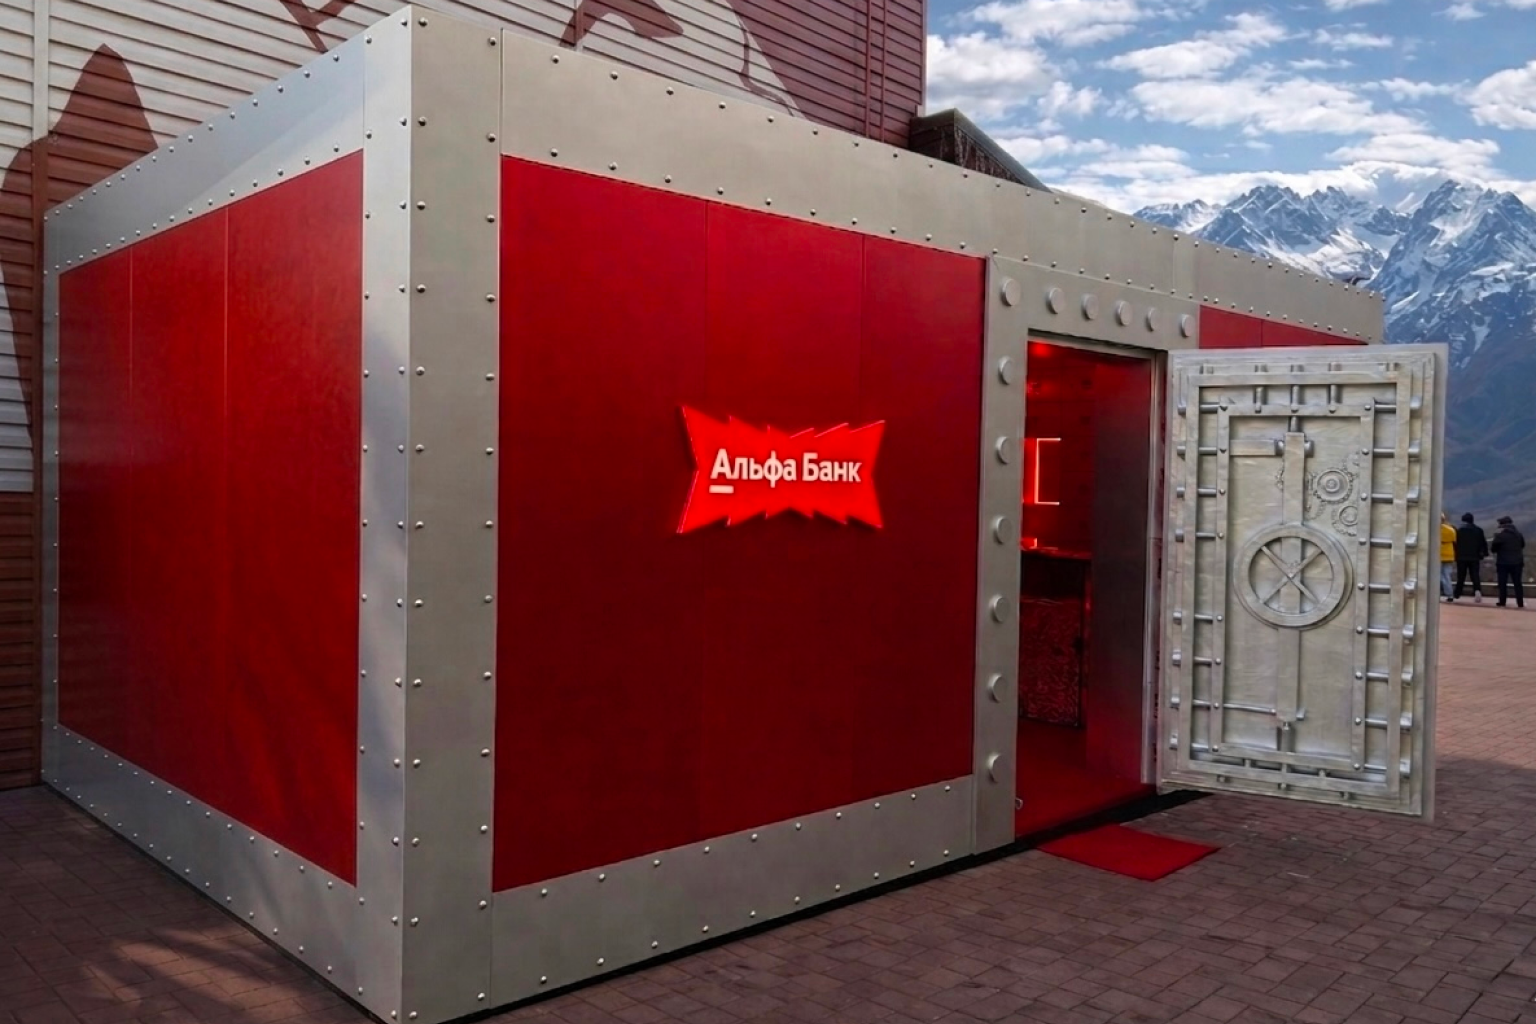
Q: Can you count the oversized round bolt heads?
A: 12